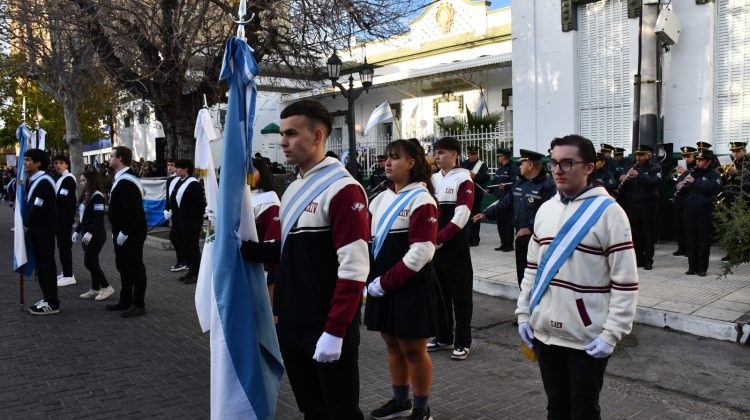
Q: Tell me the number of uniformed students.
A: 11